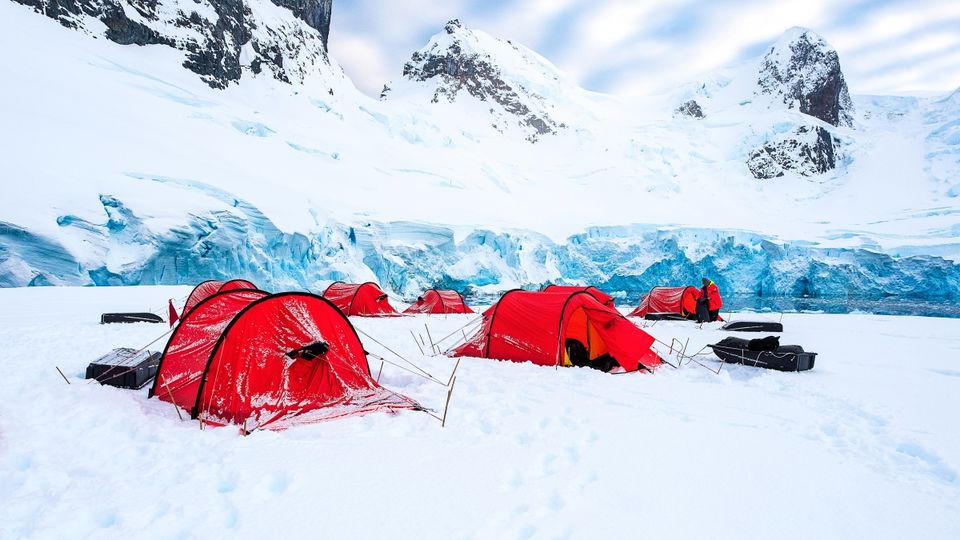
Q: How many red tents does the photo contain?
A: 7